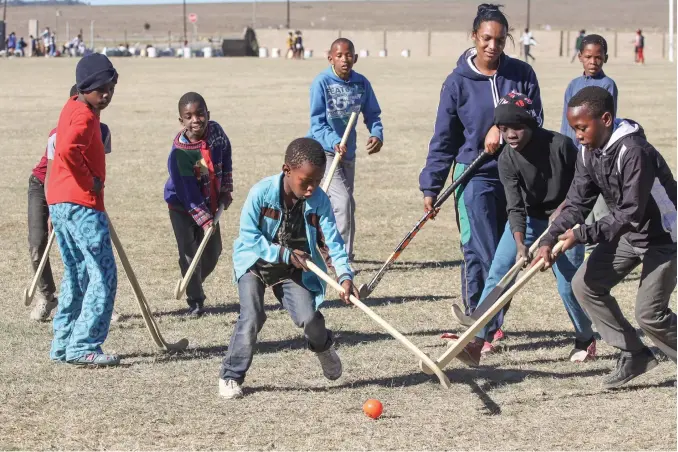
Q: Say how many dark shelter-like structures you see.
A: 1